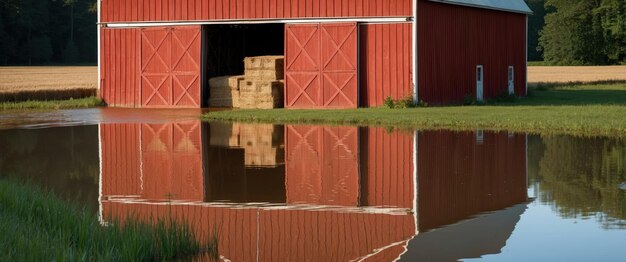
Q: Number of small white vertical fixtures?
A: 2